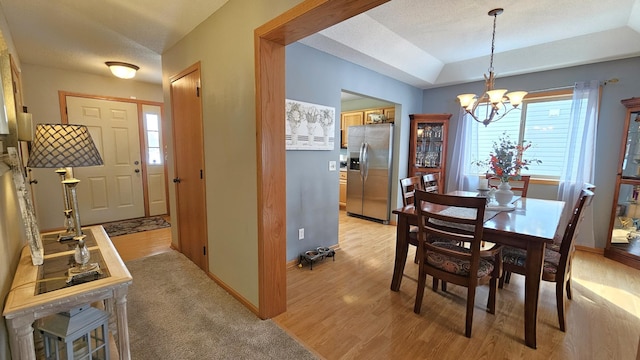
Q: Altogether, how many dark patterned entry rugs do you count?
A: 1